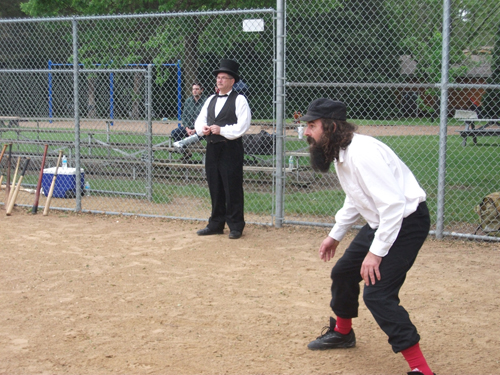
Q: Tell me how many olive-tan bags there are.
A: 1